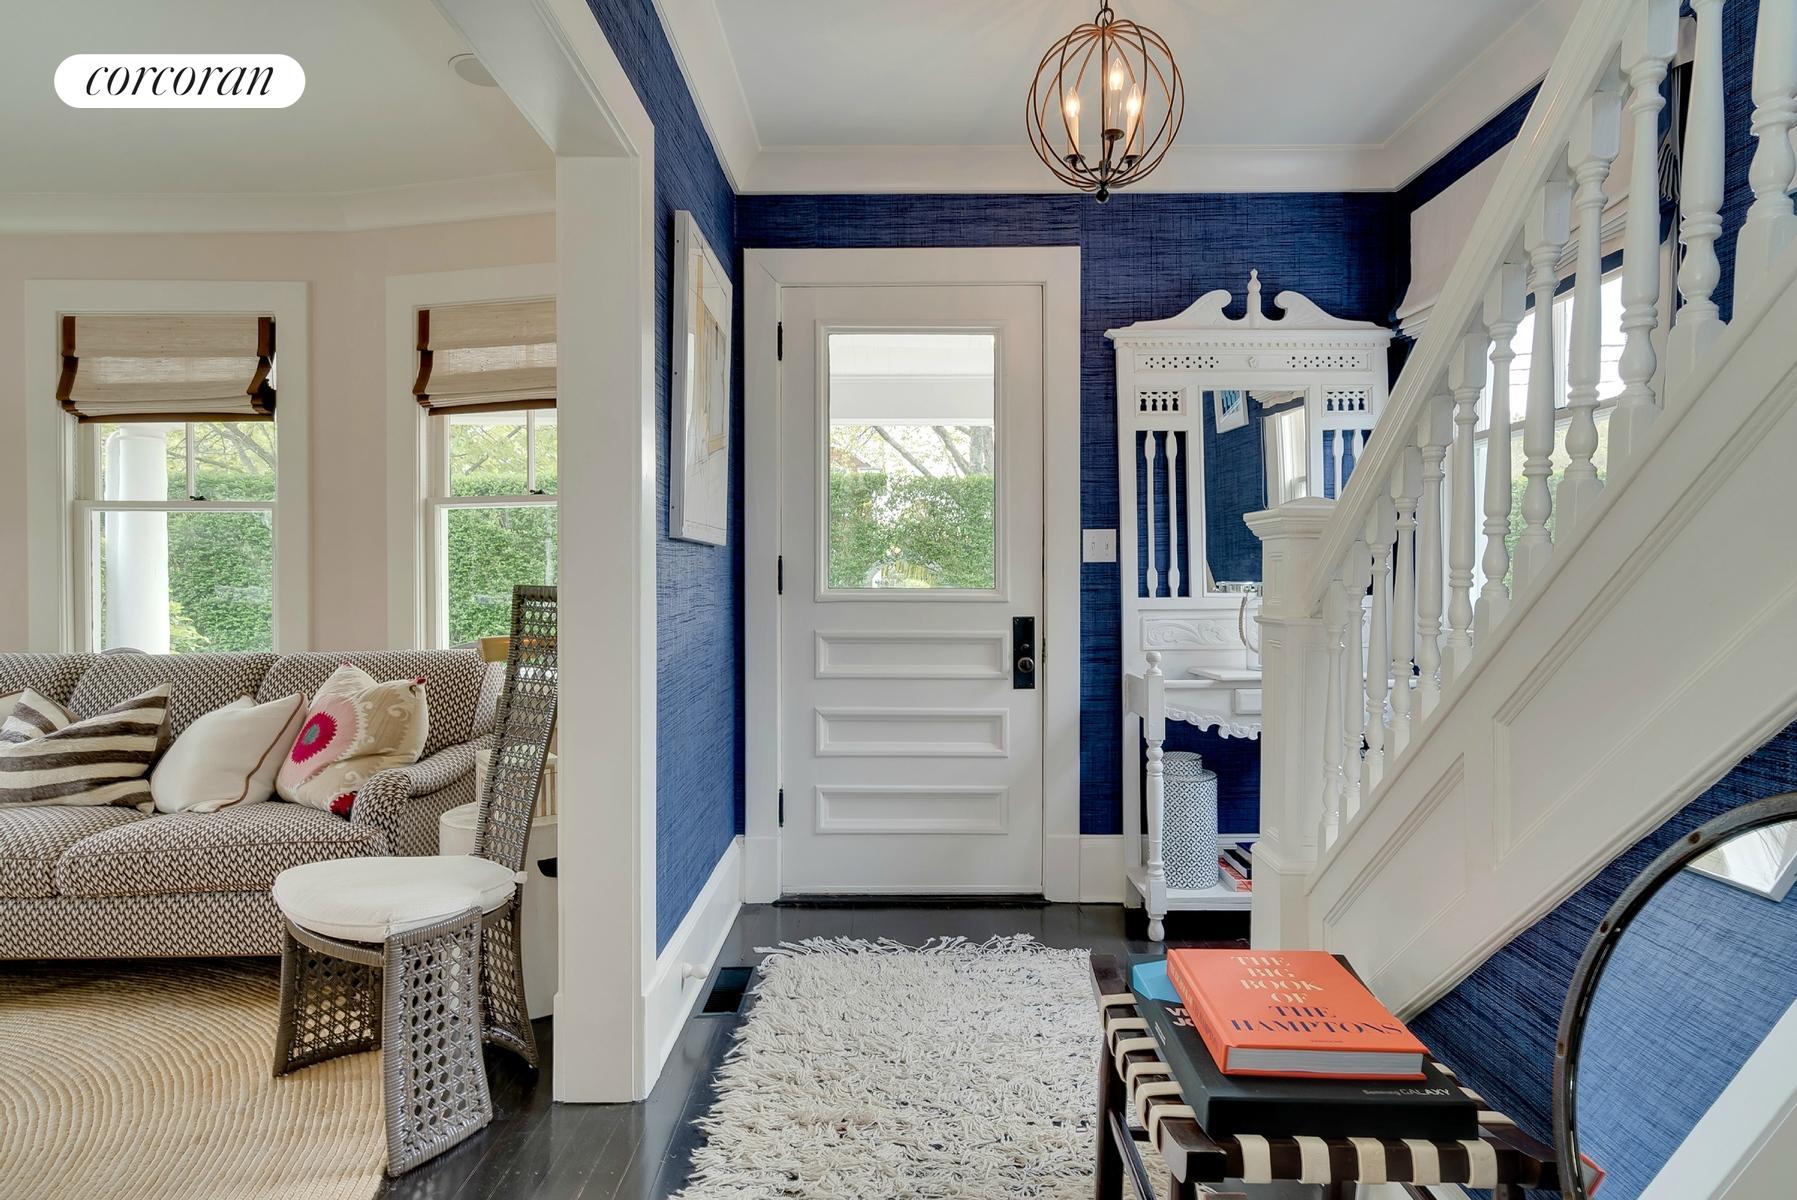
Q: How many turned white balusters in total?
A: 12